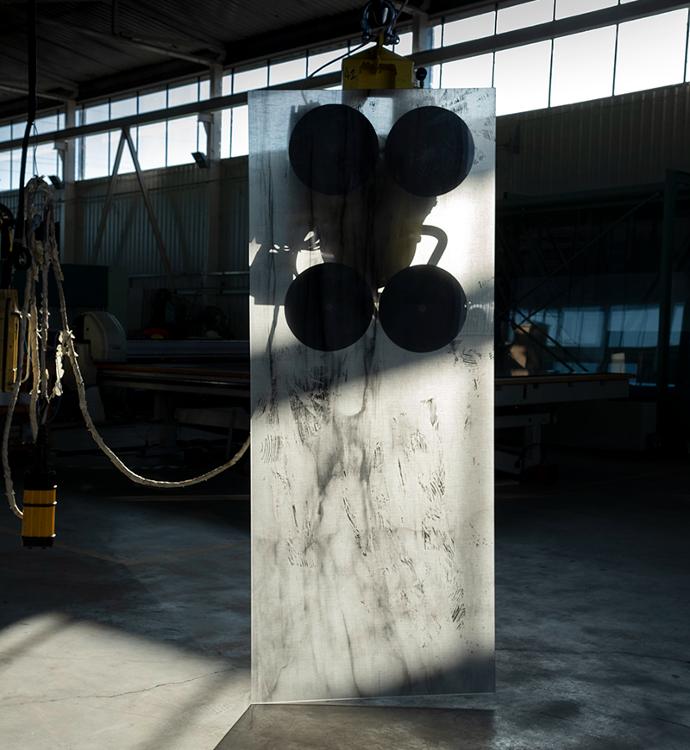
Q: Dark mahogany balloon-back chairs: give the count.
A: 0